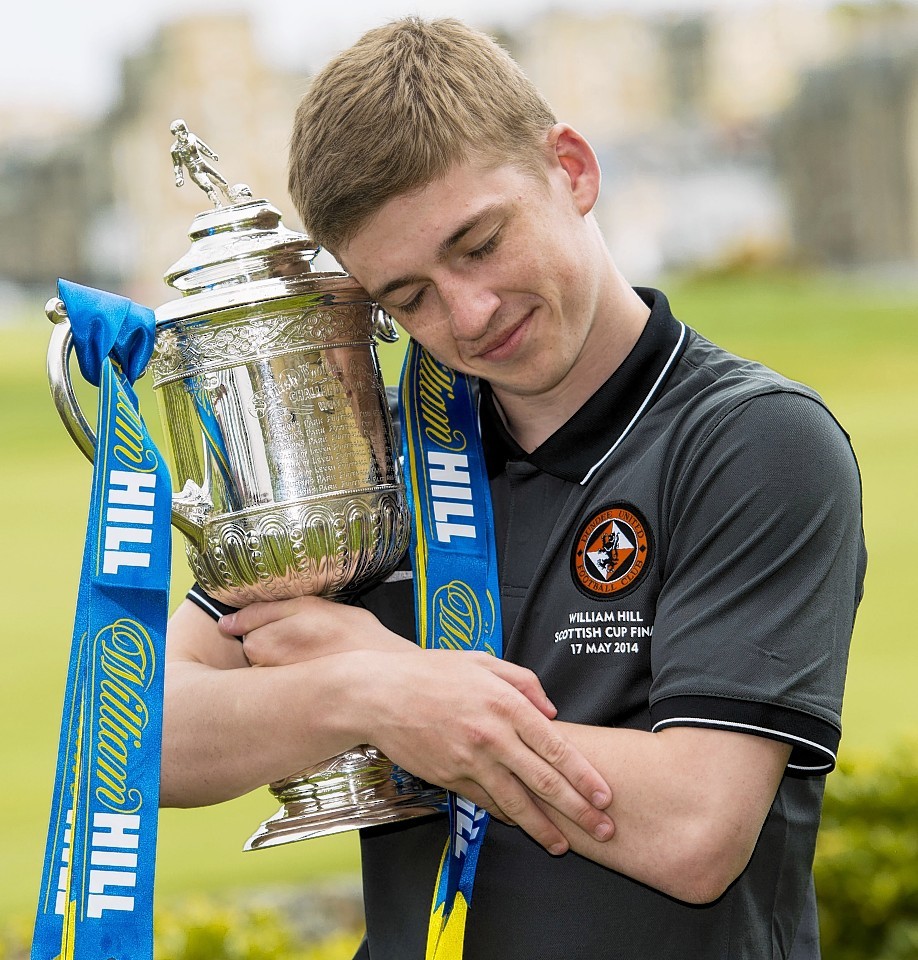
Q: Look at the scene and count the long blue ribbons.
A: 2